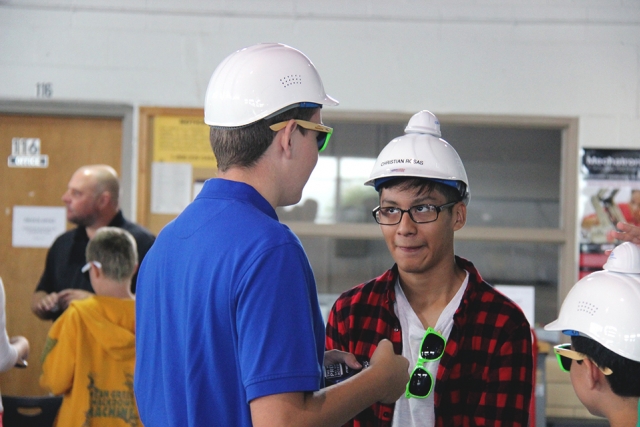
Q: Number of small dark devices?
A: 1